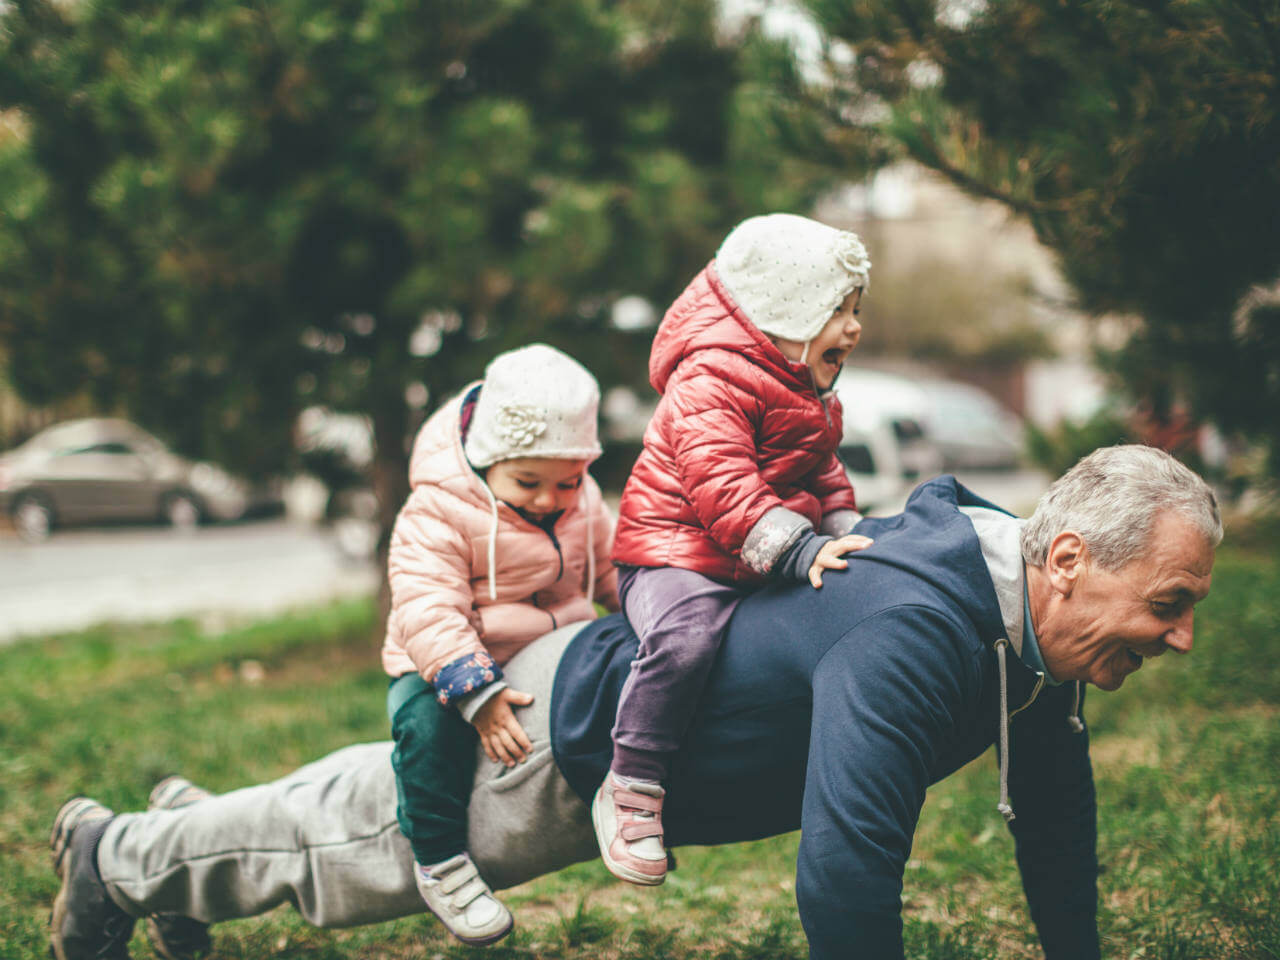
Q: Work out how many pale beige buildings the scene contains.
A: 1